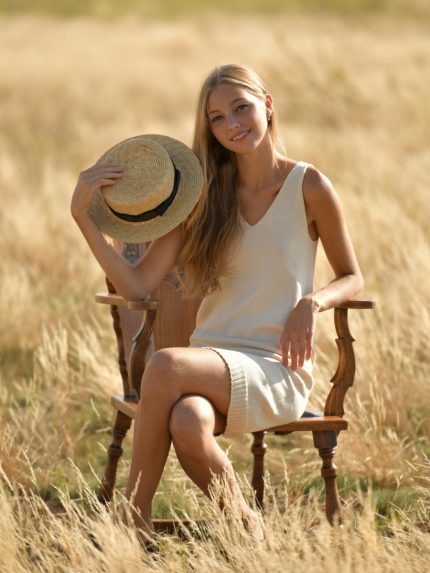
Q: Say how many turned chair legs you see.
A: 3